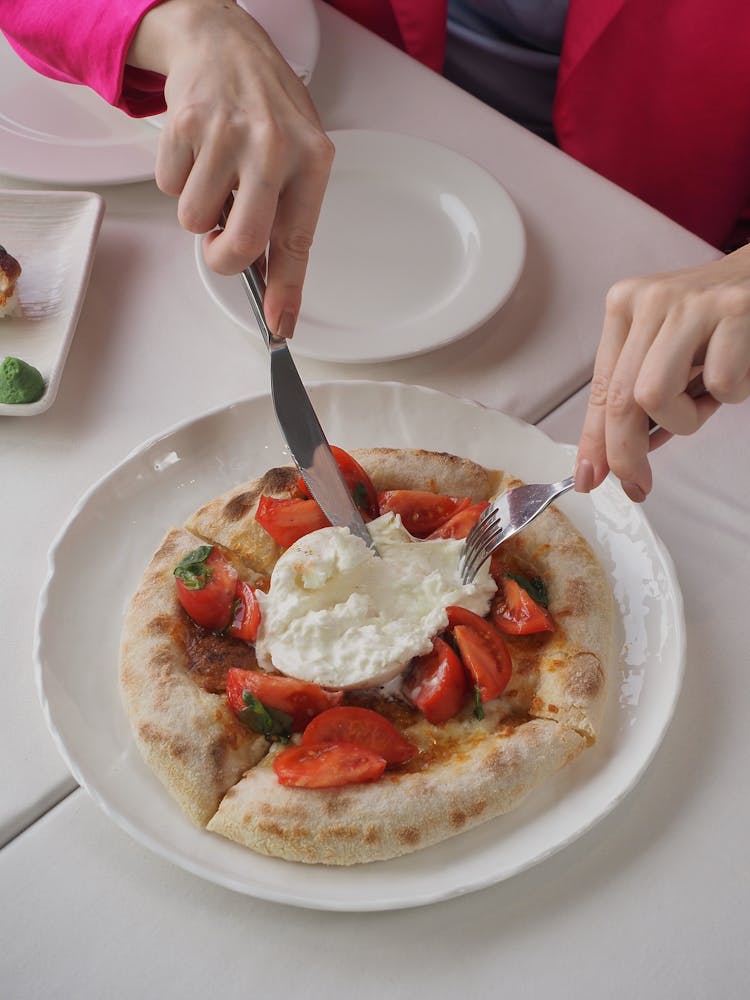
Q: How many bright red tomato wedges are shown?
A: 12